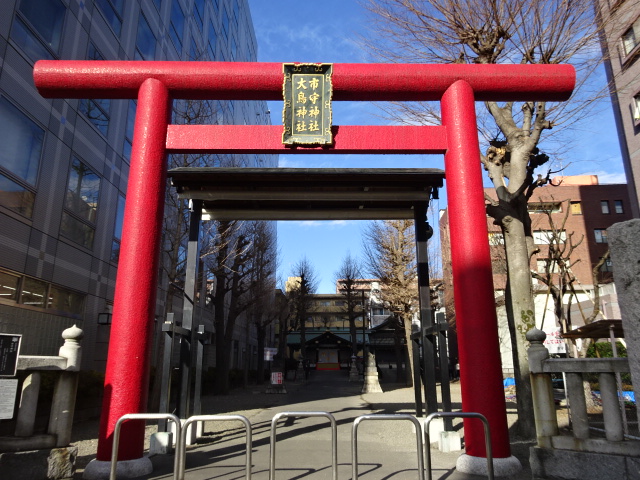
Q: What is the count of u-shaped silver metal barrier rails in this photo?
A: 5